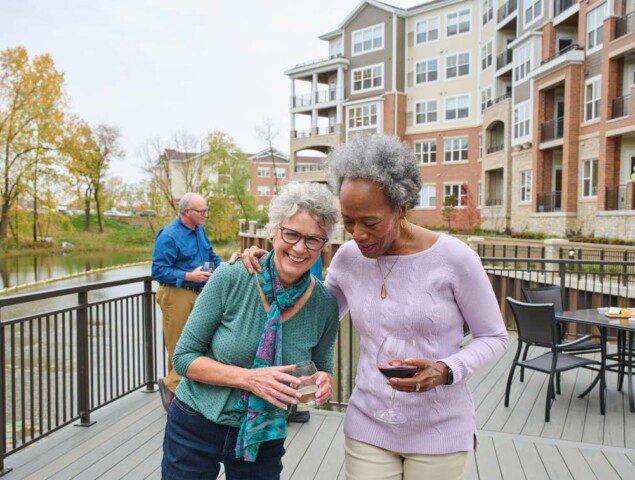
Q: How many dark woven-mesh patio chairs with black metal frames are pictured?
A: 2